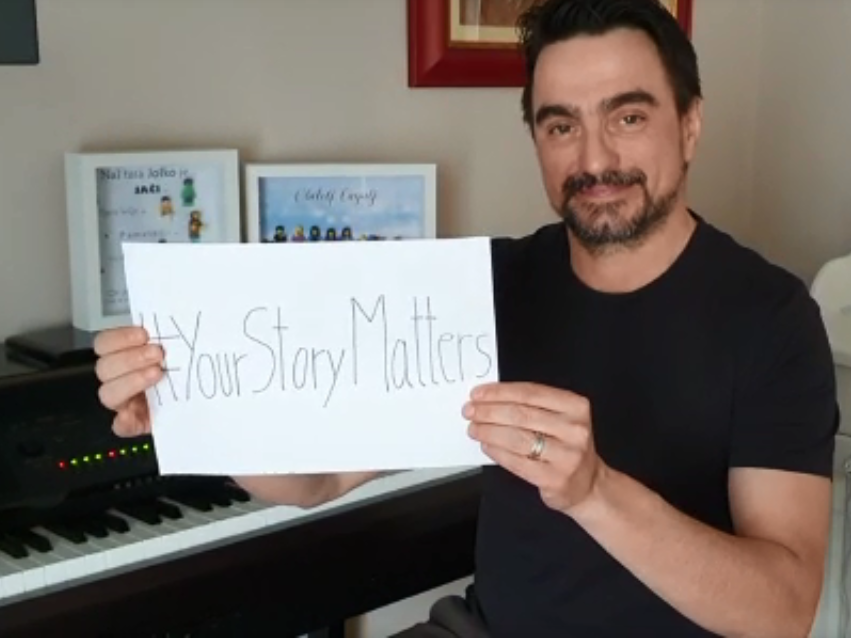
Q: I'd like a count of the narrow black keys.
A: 10